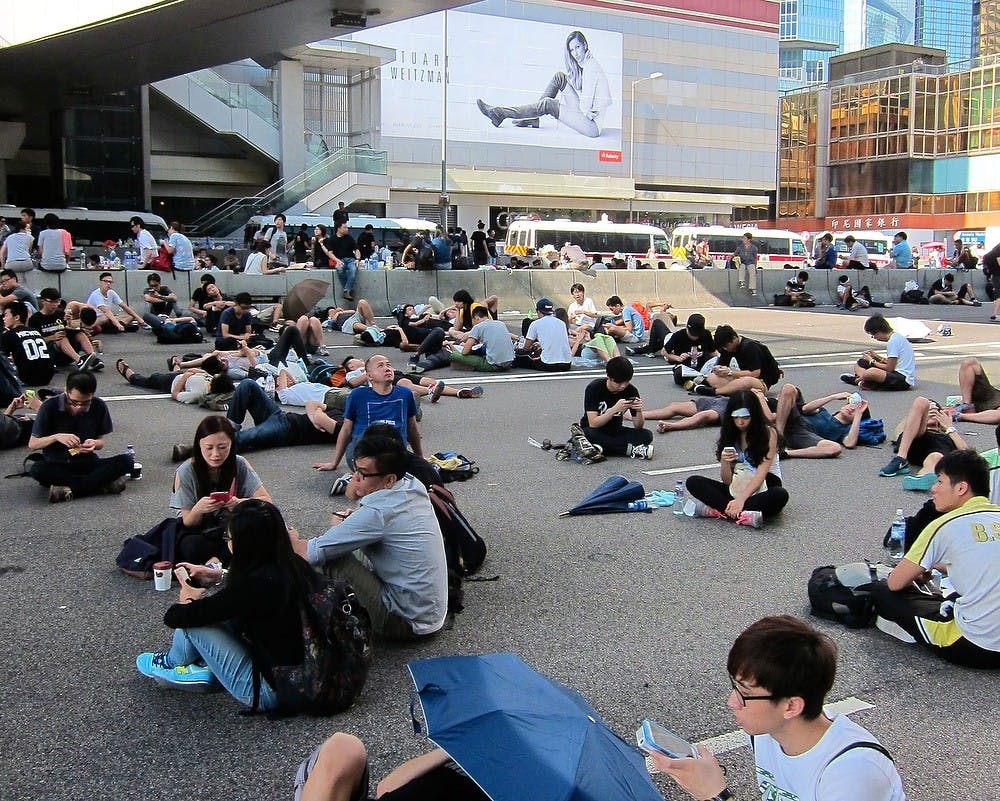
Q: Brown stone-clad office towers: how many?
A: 0